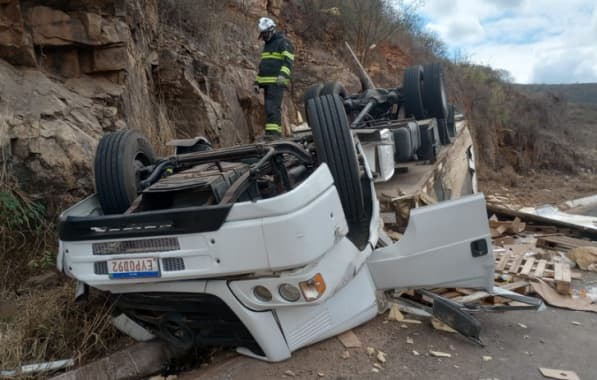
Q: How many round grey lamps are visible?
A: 2